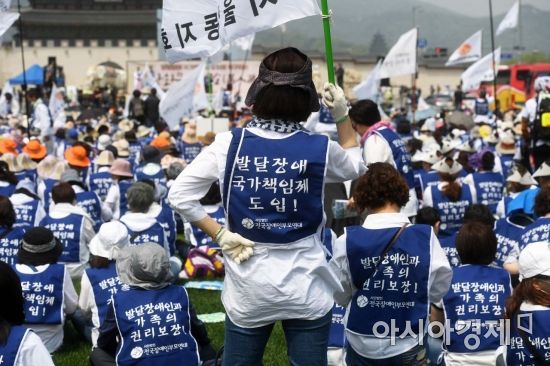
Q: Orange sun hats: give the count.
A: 4